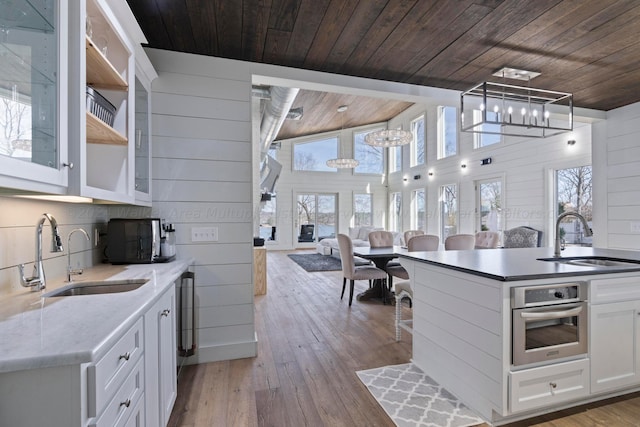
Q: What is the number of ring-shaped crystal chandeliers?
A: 2